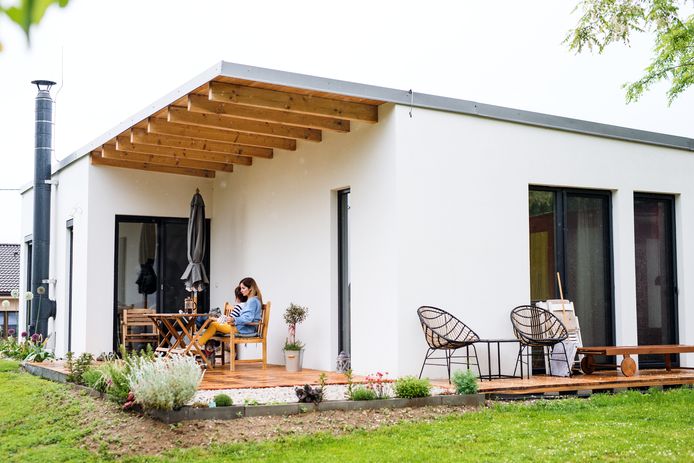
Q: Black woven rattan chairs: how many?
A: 2